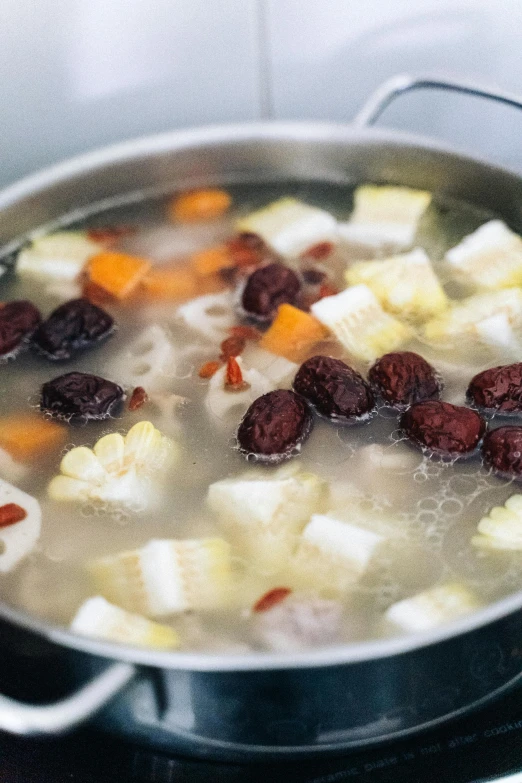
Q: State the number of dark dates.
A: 10